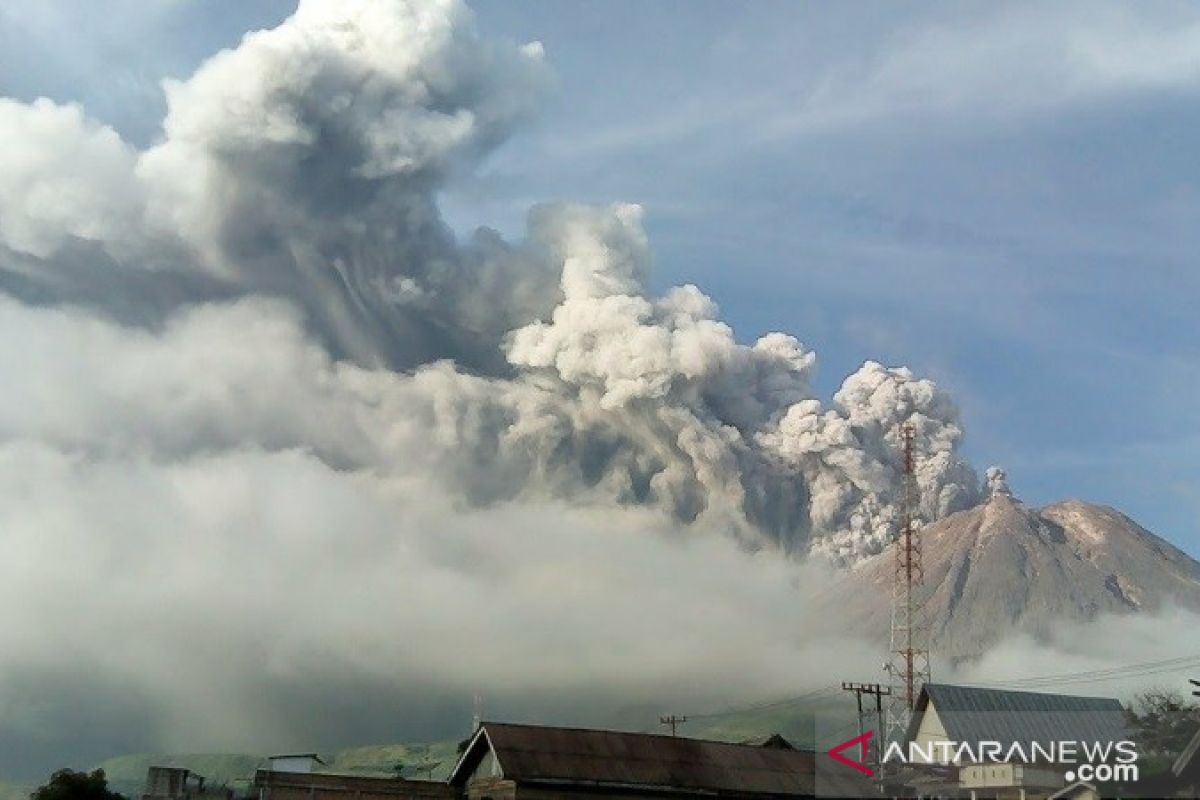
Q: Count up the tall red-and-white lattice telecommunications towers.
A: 1